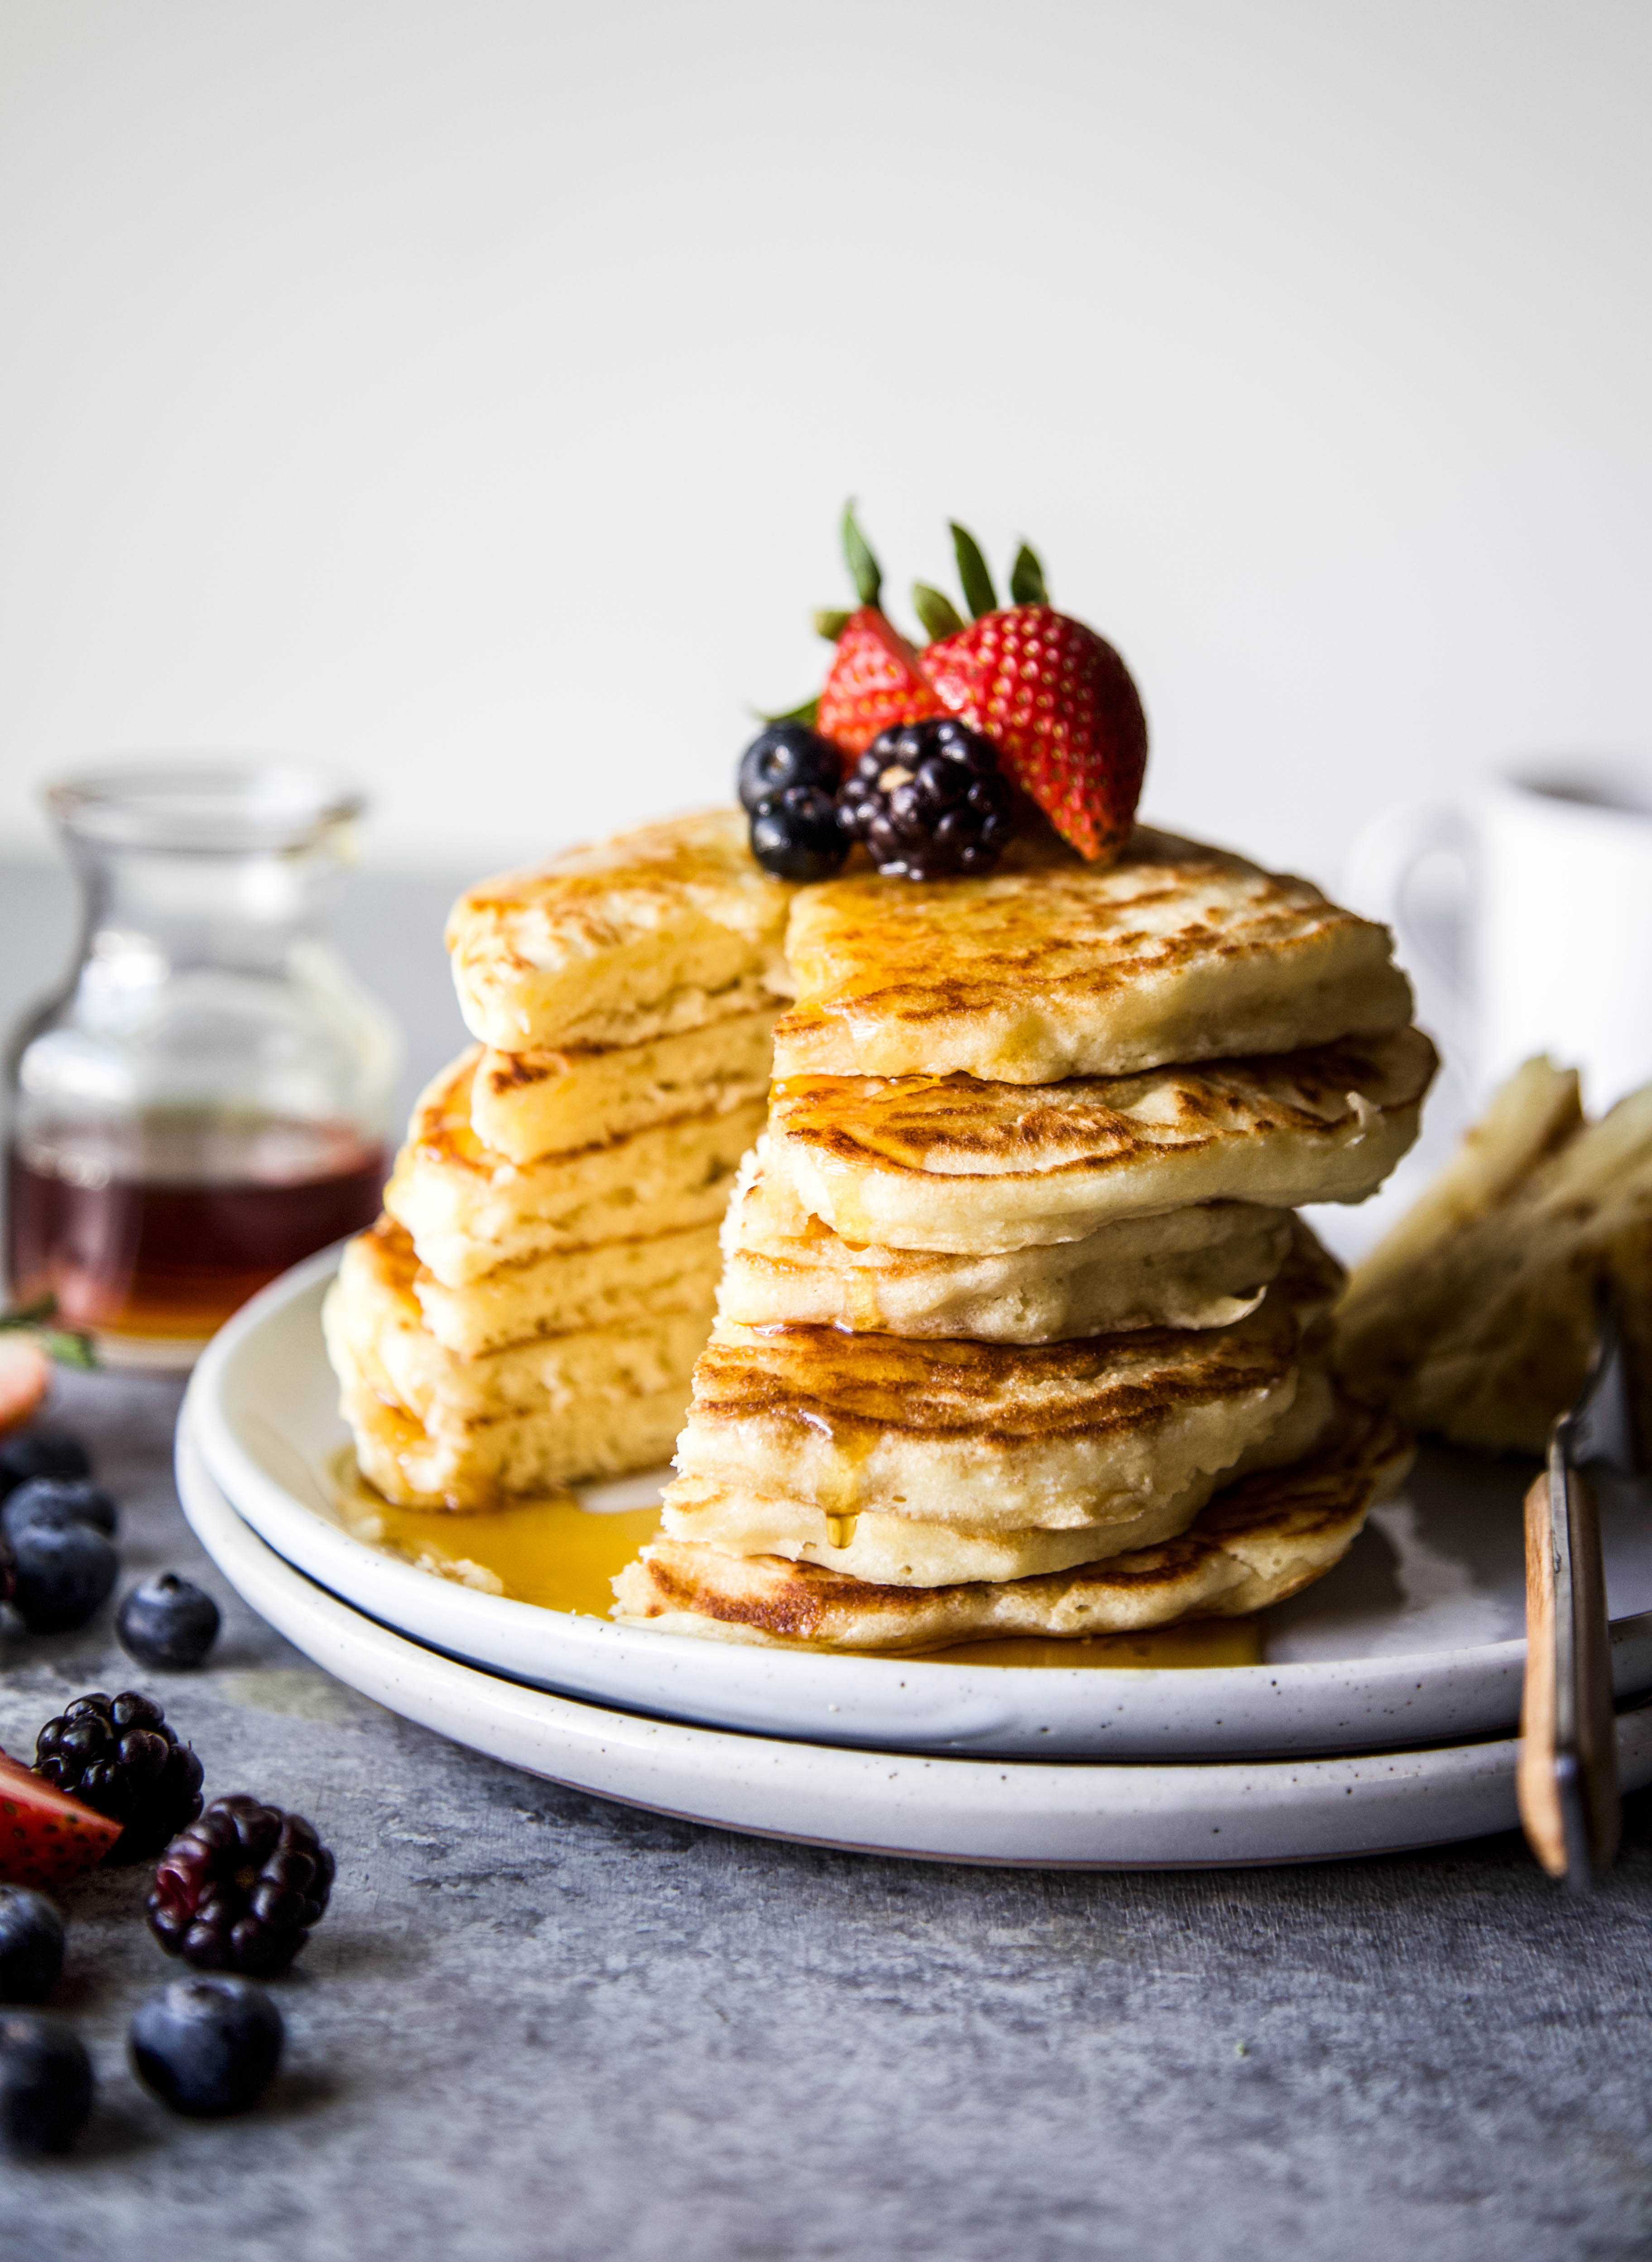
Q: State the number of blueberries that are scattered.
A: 7